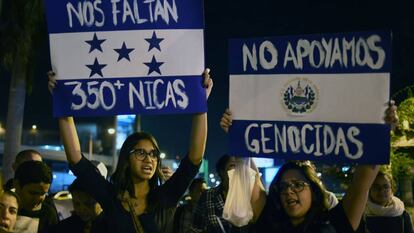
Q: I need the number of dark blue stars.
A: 5